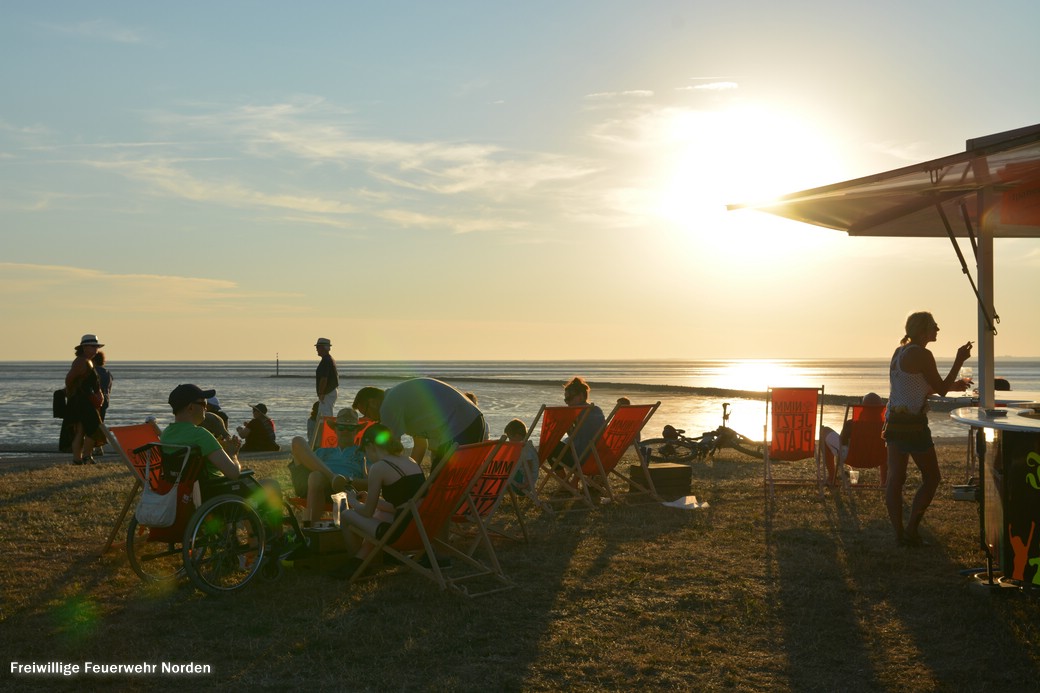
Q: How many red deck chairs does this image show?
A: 8